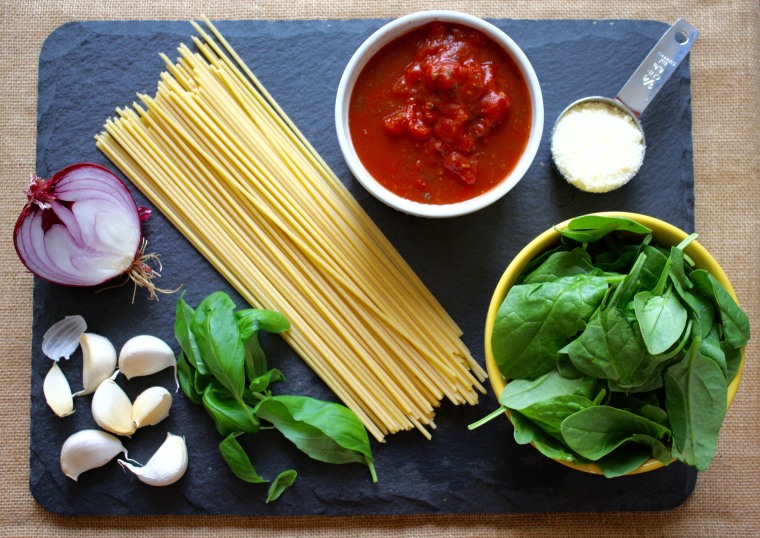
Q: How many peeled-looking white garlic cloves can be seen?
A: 7